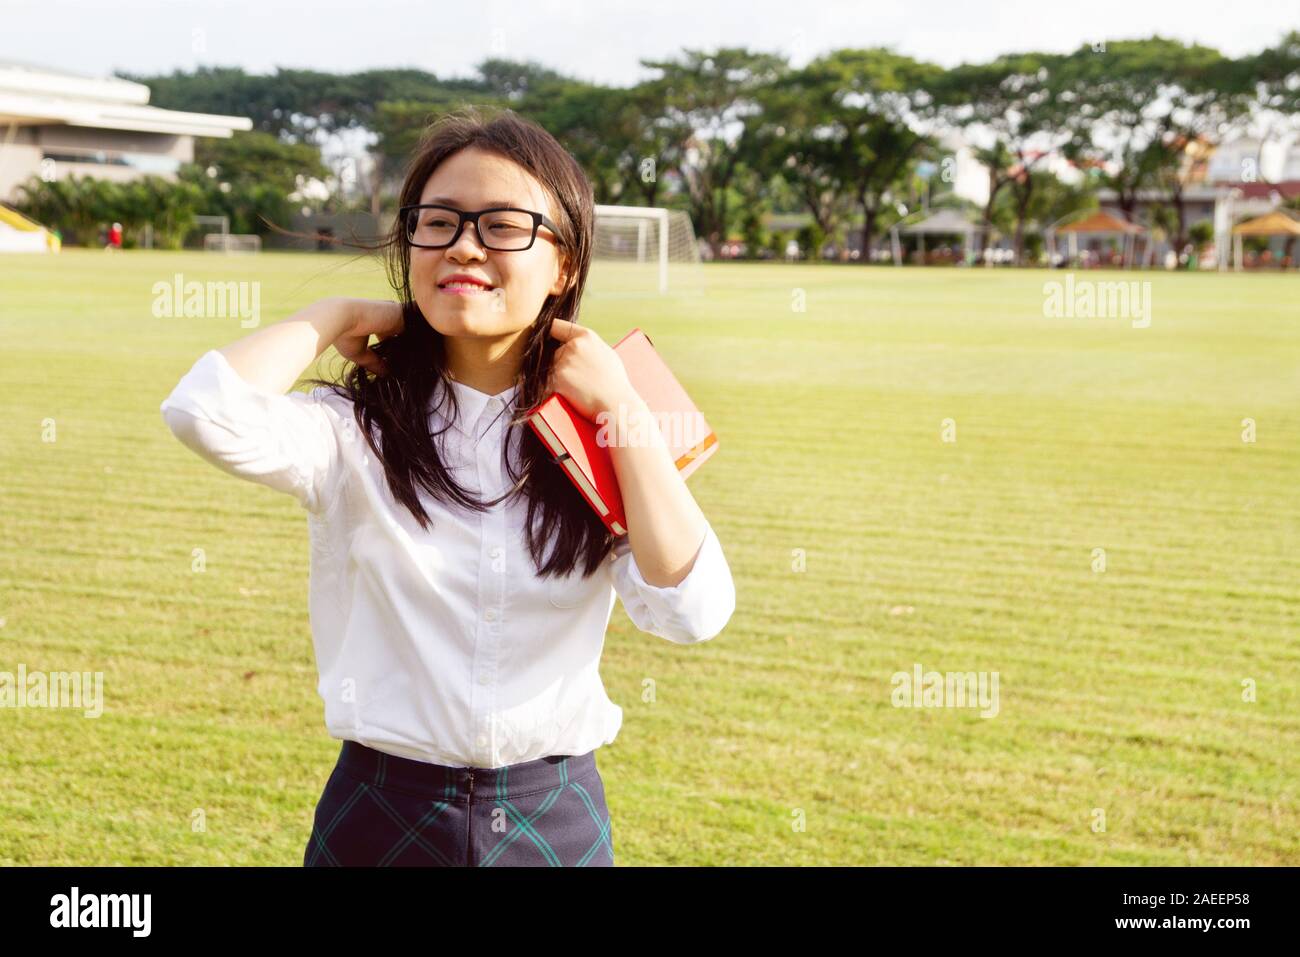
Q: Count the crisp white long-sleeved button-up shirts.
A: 1